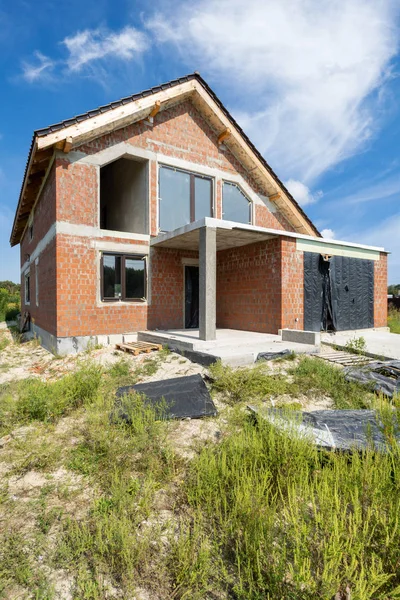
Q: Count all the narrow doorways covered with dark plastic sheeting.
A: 1